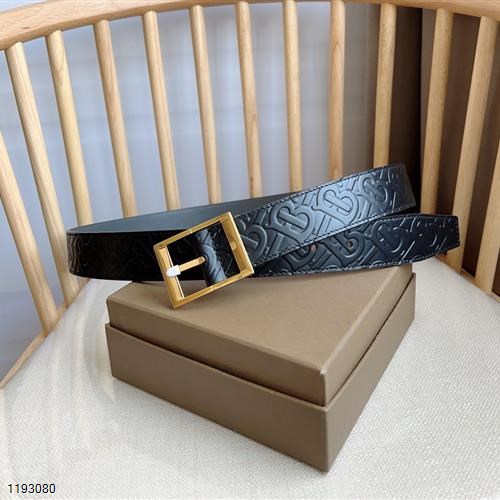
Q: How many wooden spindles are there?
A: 13